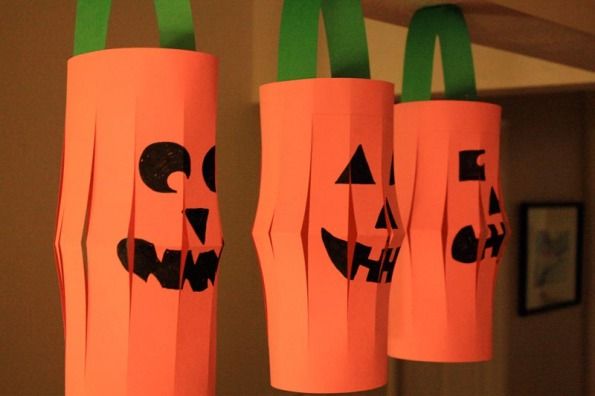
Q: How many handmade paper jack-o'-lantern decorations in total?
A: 3